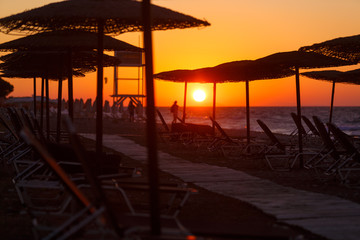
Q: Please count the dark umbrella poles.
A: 12